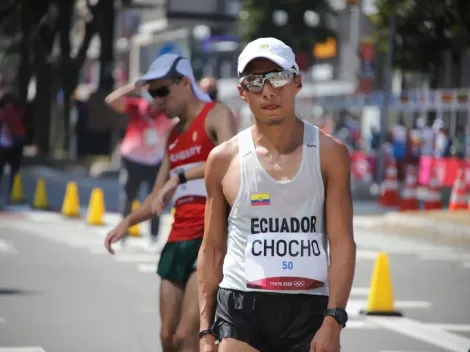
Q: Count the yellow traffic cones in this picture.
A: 6